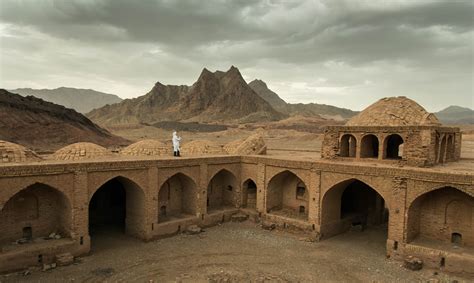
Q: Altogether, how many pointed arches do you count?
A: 8